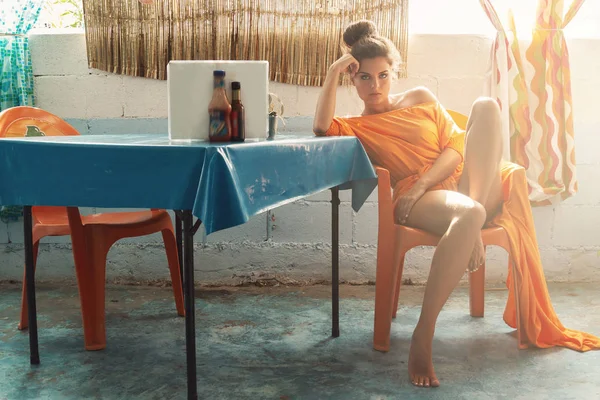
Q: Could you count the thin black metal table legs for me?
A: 4